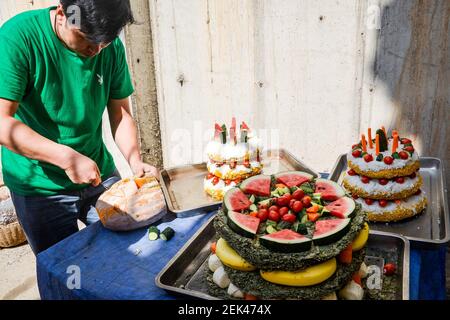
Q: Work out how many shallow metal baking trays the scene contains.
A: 3